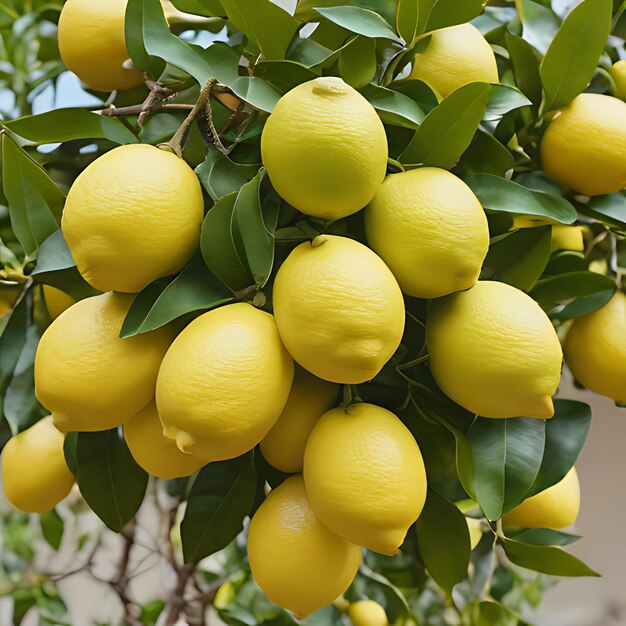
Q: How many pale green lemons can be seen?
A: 1